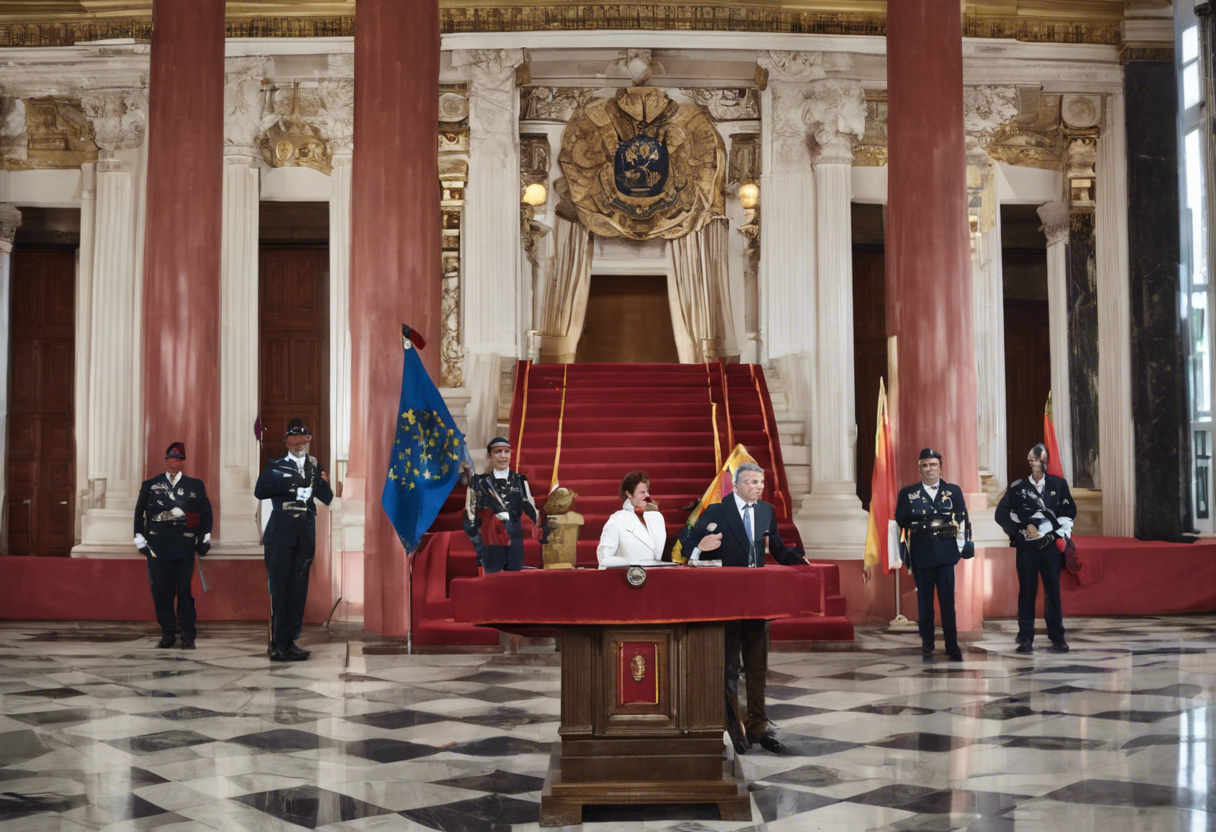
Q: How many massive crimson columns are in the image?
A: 3